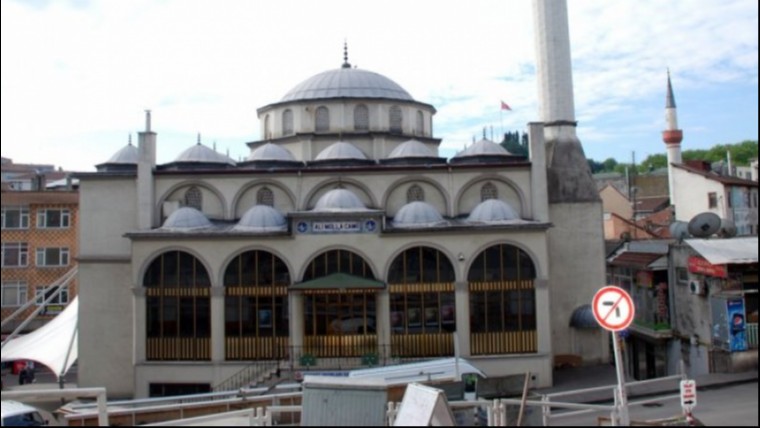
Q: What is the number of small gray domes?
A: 11